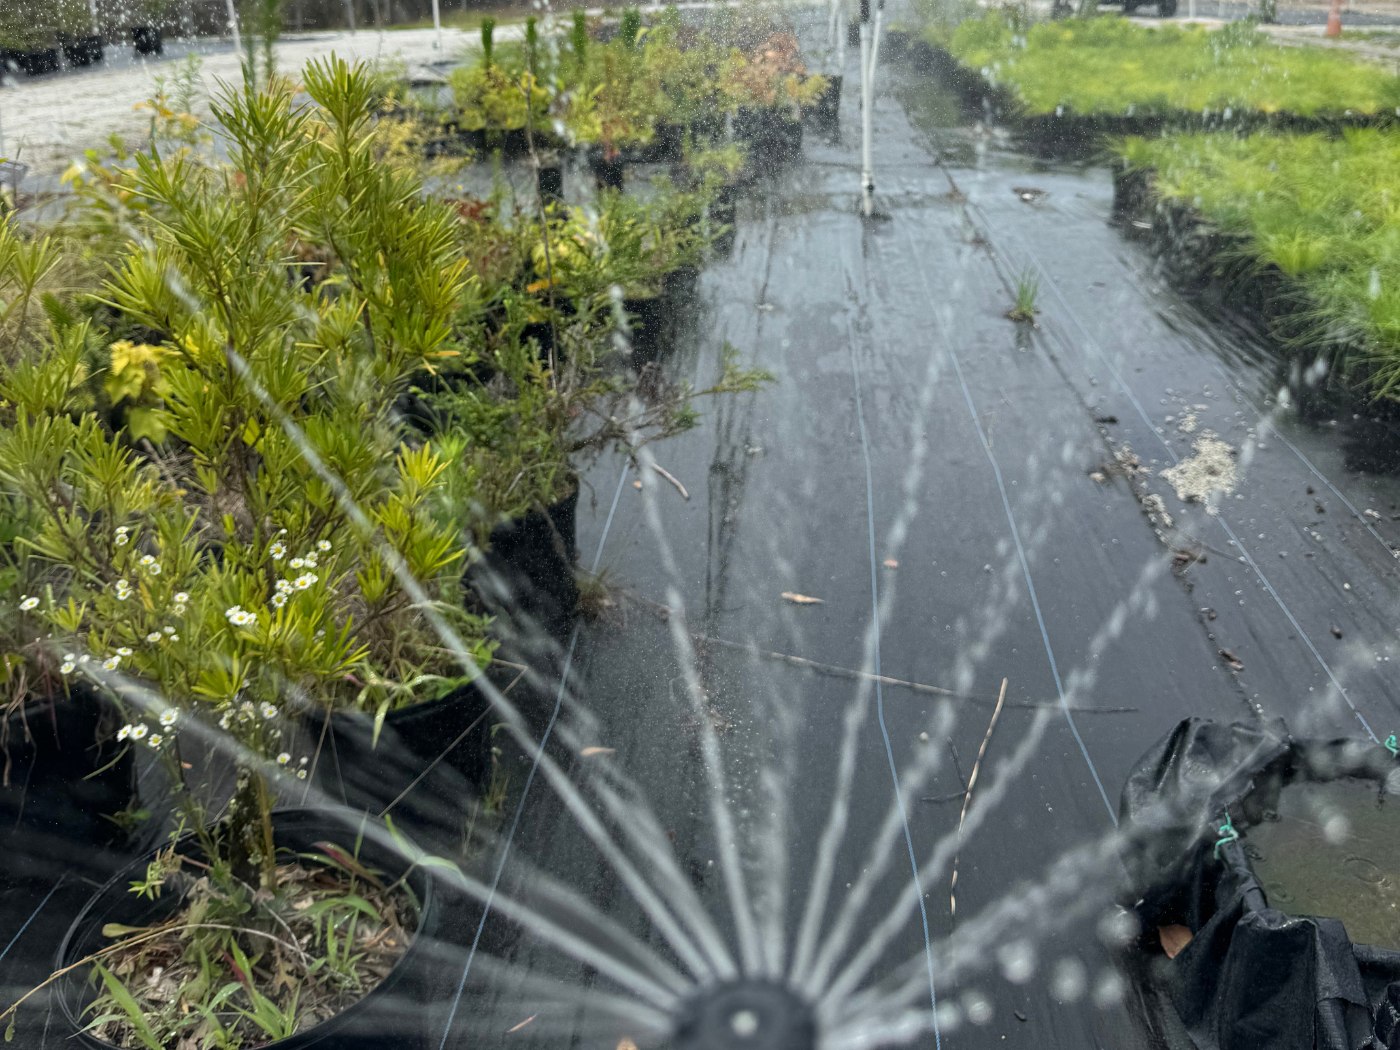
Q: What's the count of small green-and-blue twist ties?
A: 2